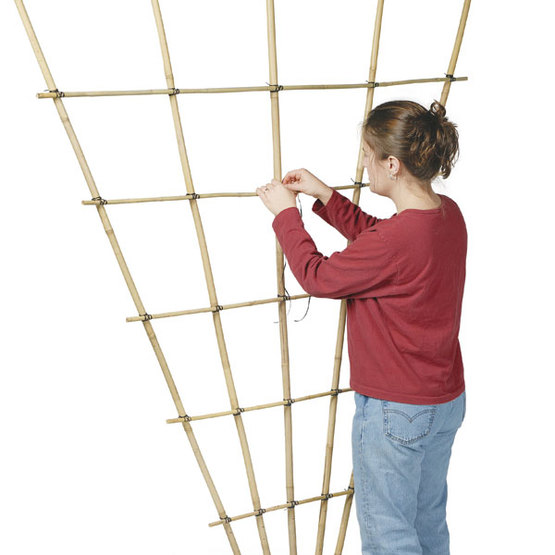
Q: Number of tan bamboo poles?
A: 10